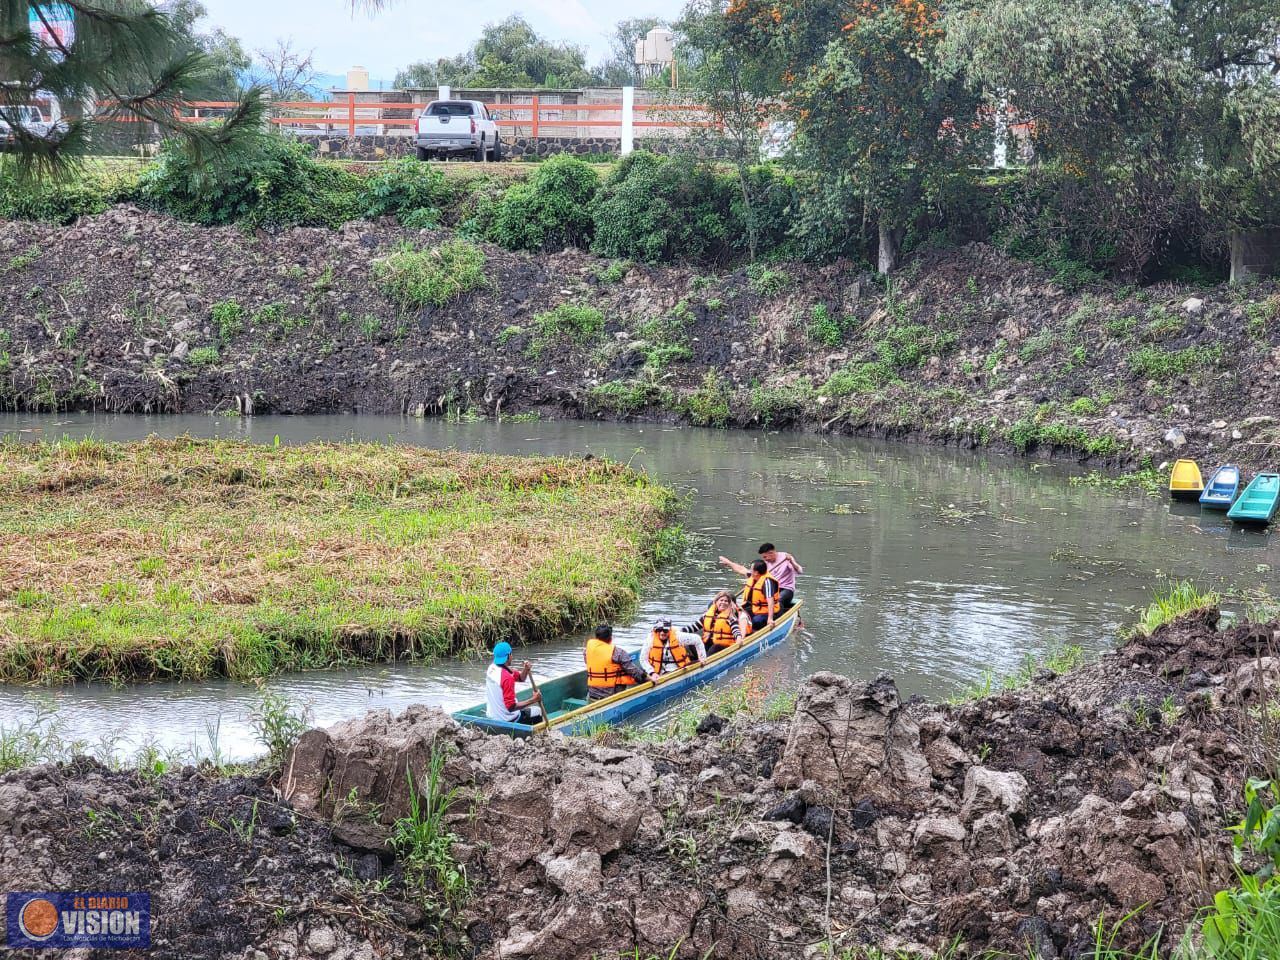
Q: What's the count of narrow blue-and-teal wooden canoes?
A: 1